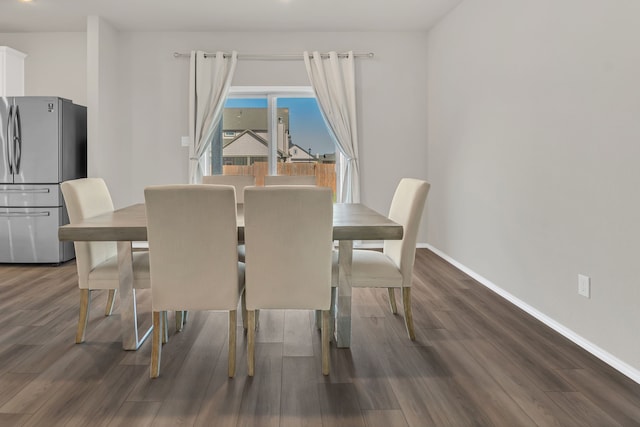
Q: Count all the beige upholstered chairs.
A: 6